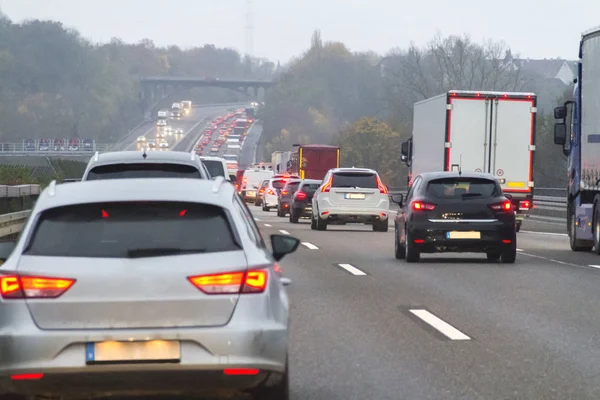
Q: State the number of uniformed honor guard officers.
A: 0